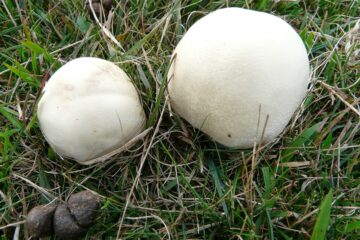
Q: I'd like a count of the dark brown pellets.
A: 3